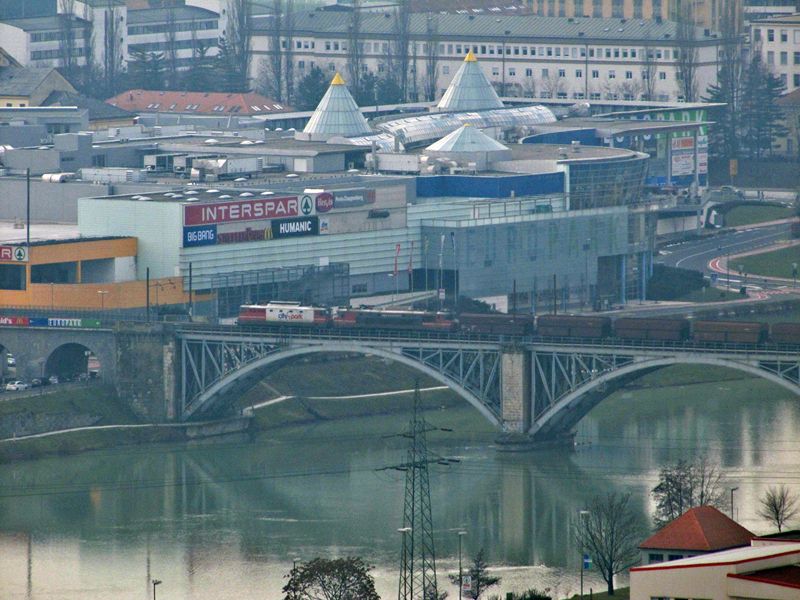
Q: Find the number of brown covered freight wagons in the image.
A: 5